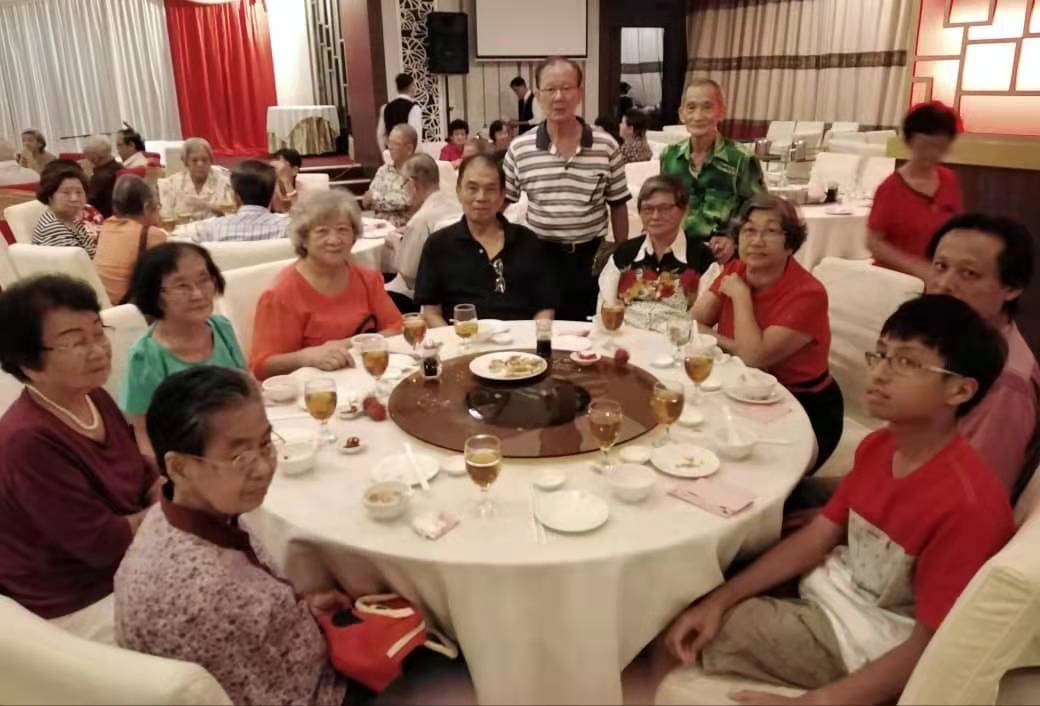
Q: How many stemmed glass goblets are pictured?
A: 10